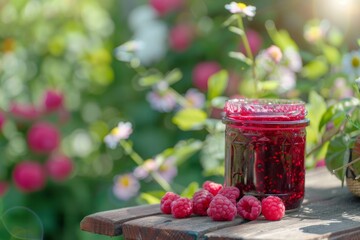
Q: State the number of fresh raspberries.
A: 8